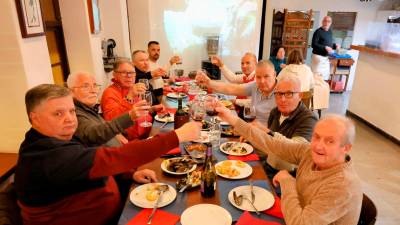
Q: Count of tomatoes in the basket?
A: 0